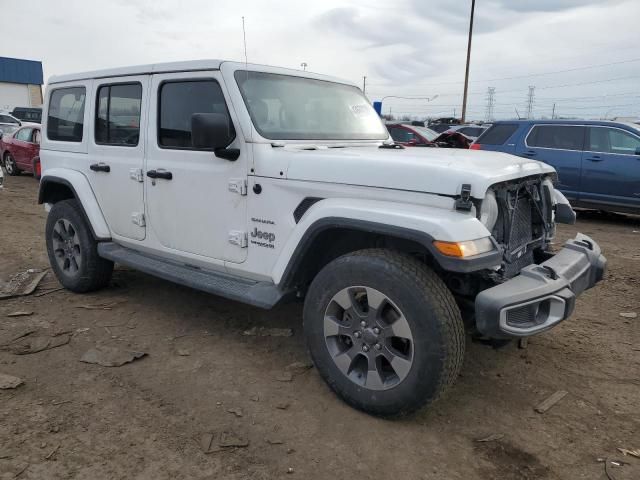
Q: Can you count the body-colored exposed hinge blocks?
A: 4